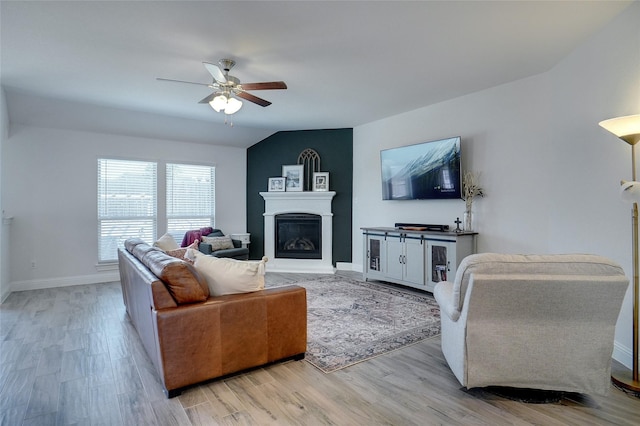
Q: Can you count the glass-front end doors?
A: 2